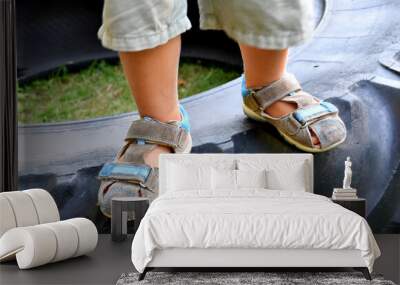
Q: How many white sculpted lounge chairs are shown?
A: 1